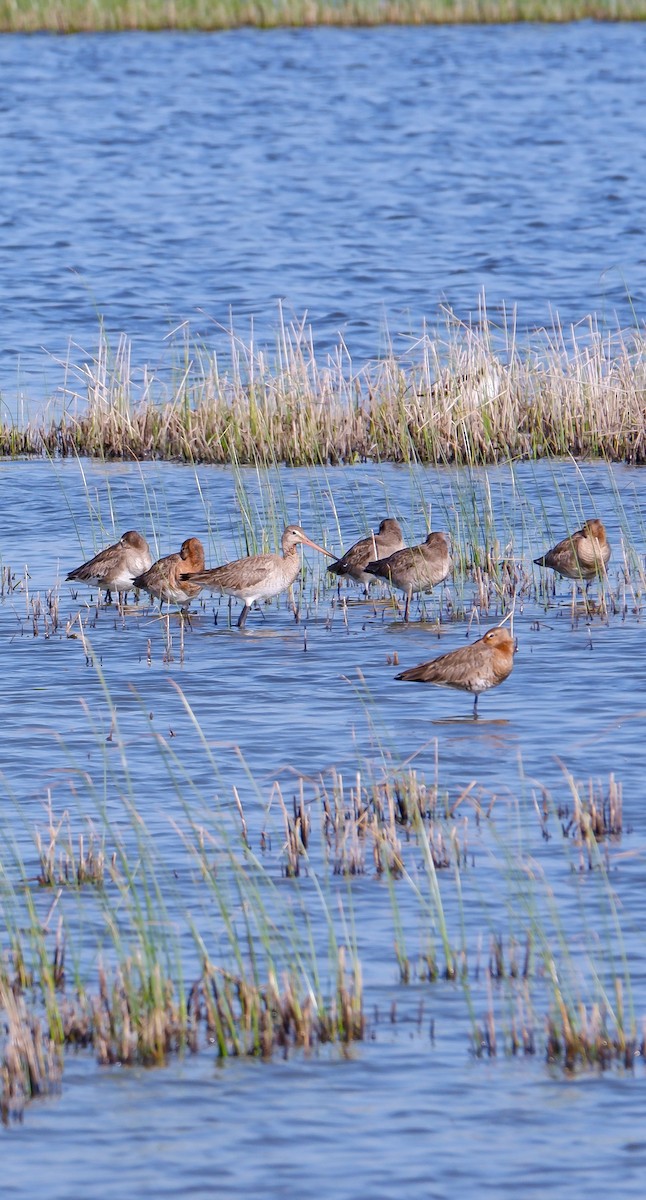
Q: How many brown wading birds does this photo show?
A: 7